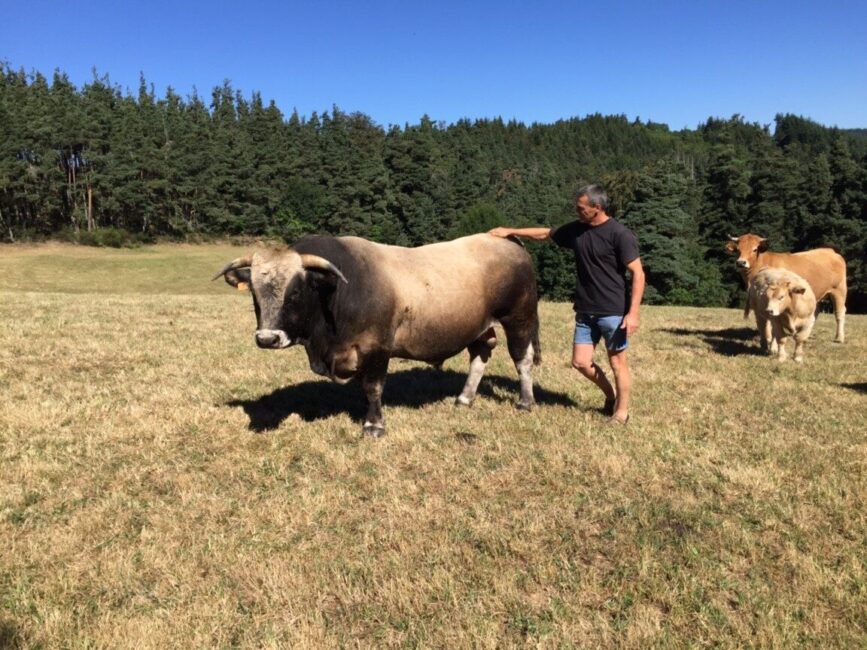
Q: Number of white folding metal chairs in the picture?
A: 0